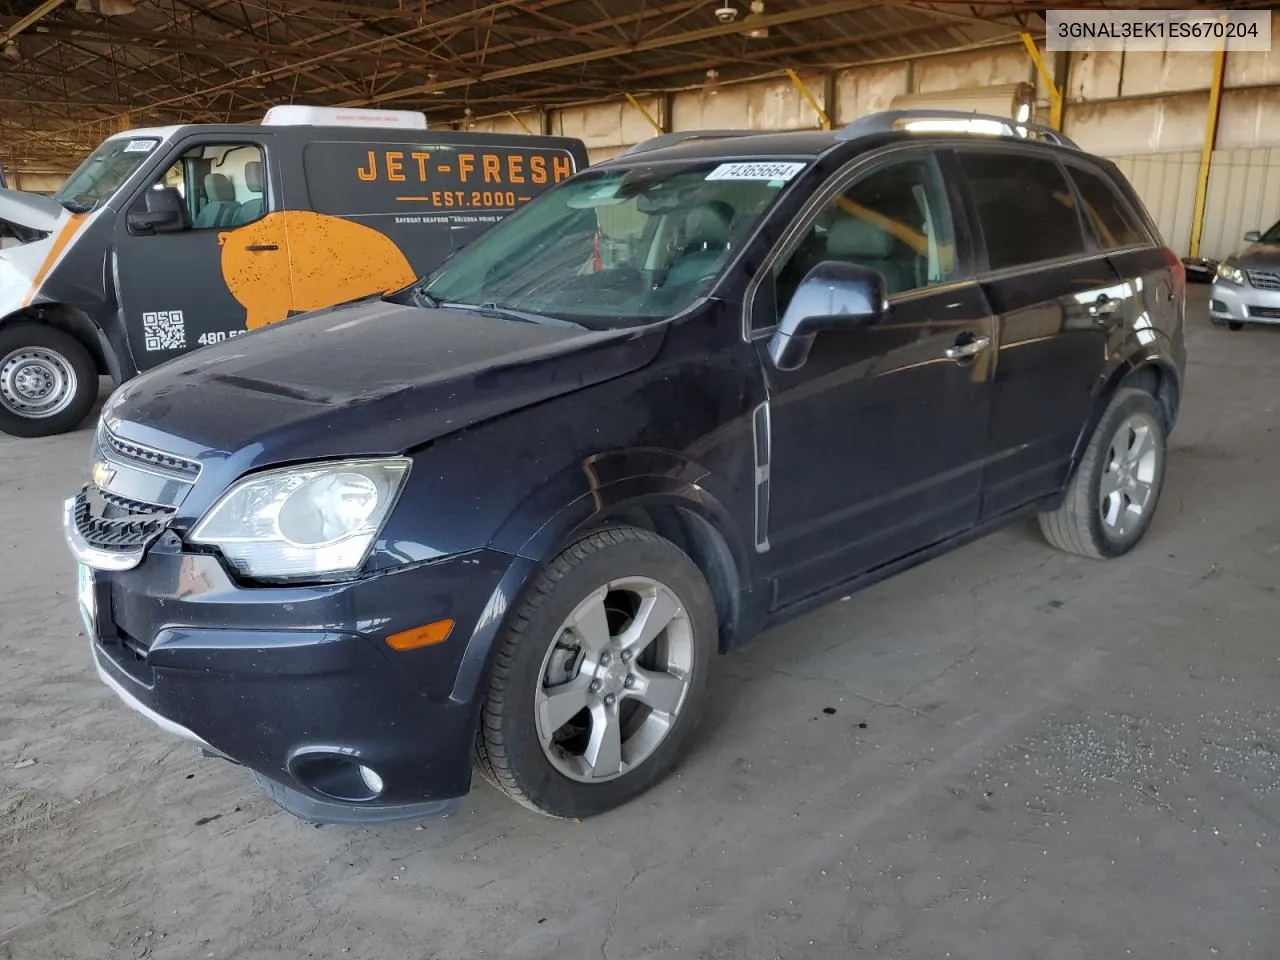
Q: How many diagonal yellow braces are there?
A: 4